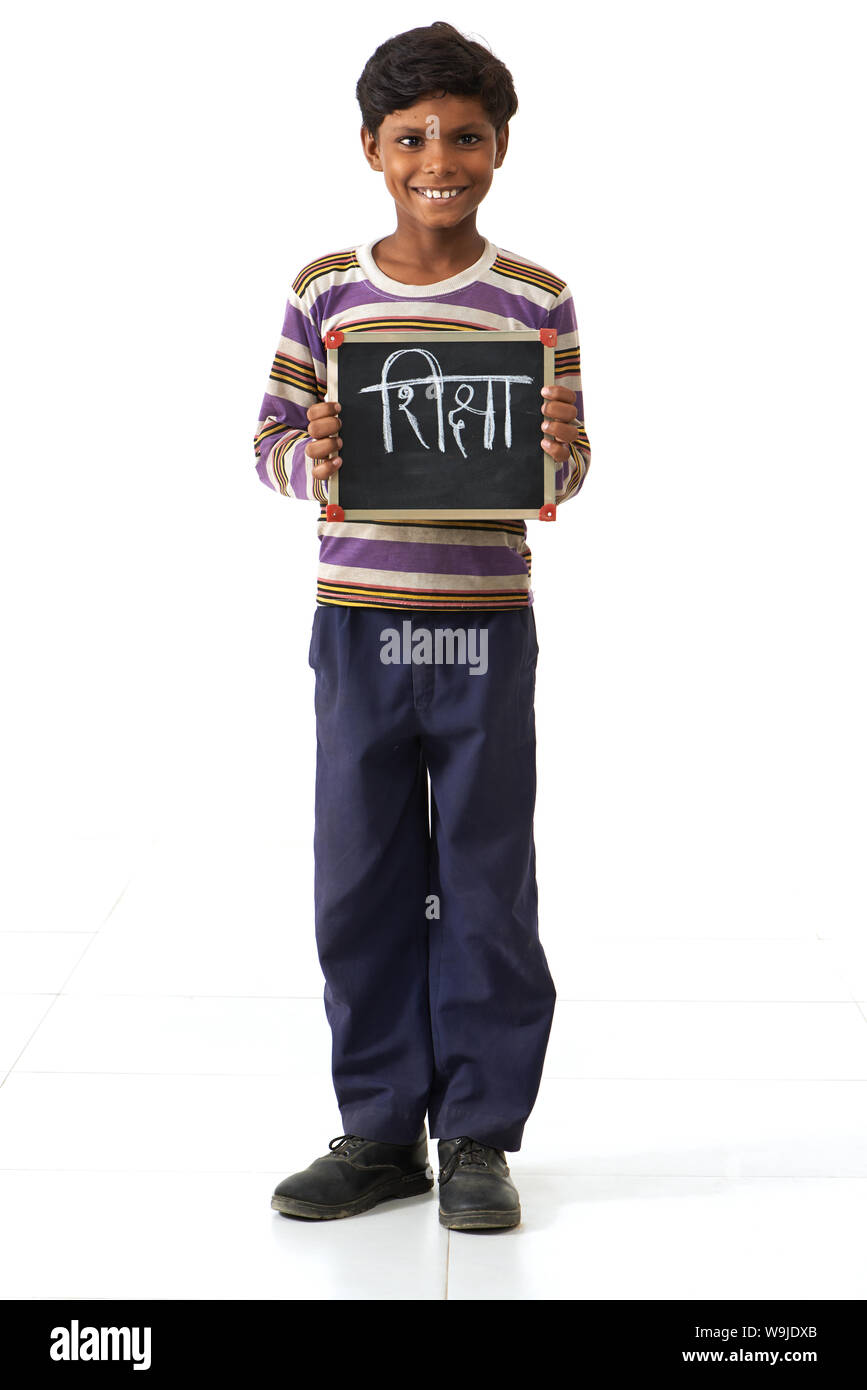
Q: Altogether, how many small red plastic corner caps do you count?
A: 4